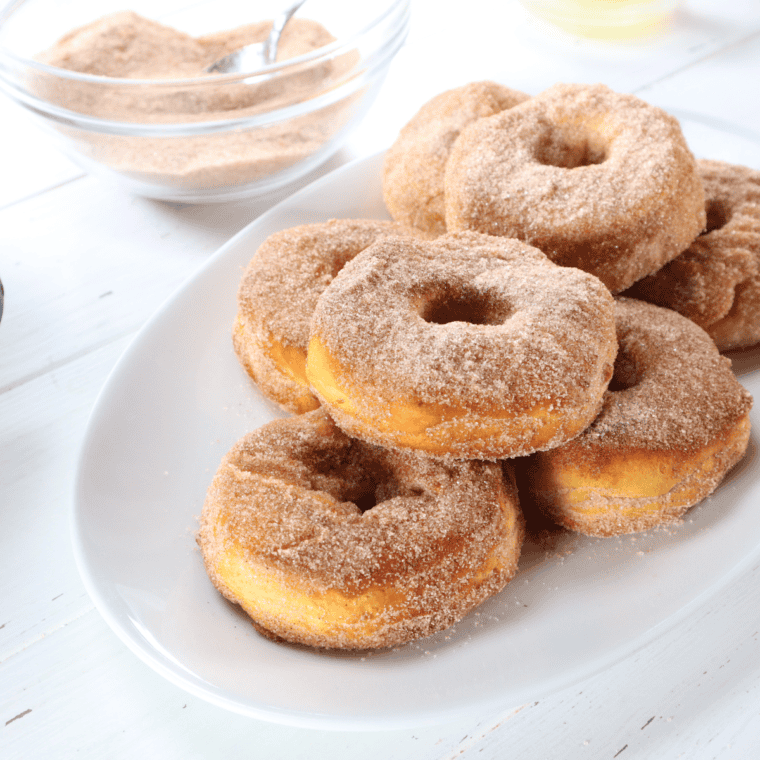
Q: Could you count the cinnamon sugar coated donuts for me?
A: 7